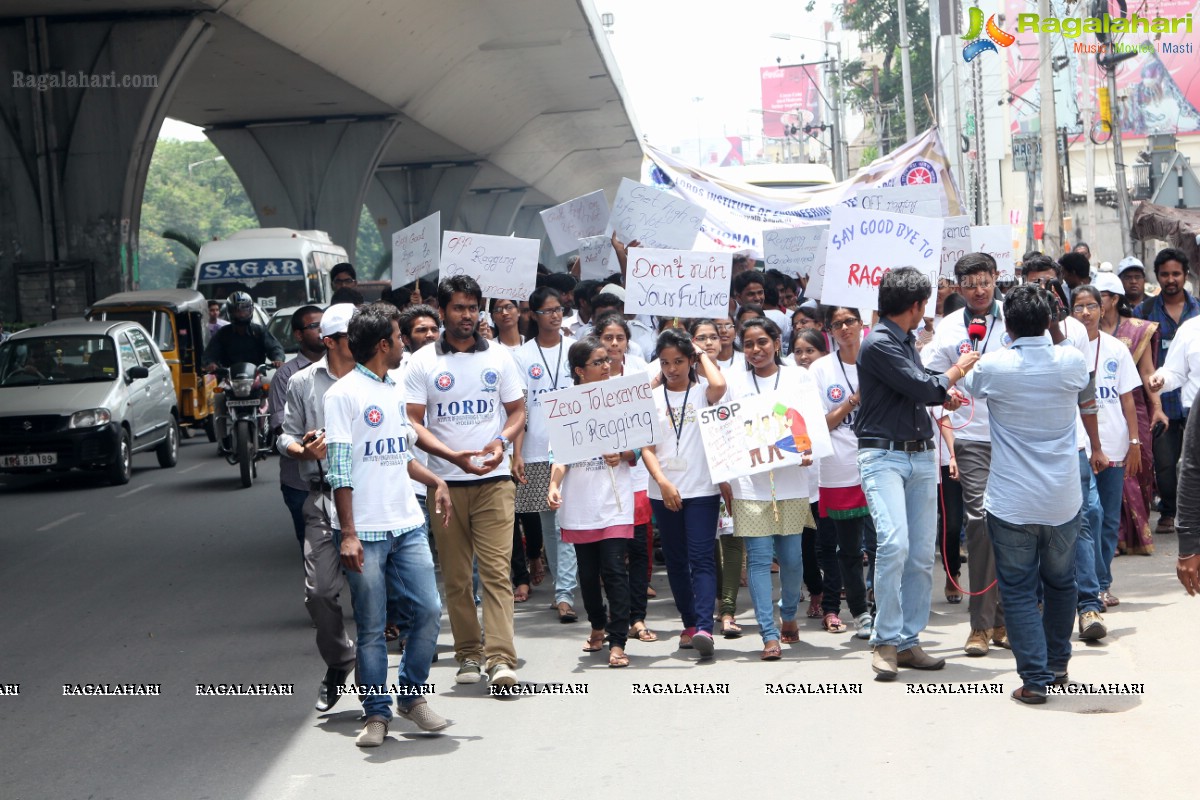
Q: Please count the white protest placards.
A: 14